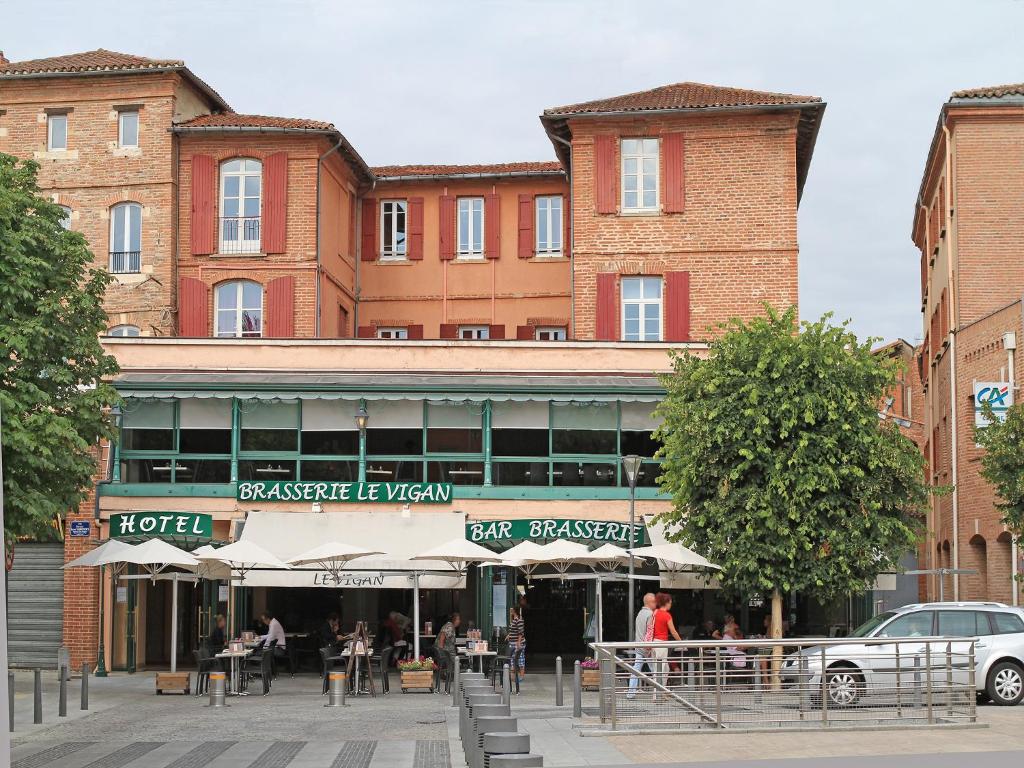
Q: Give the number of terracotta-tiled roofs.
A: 5